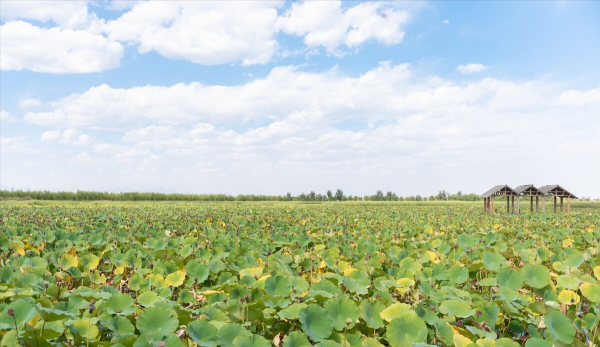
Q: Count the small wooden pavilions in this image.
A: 3